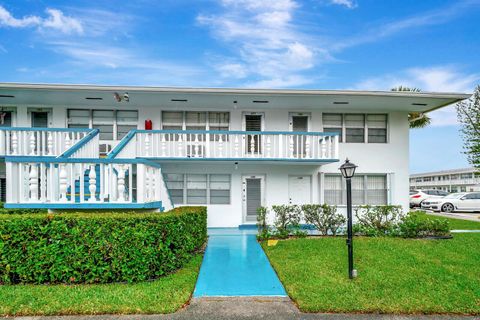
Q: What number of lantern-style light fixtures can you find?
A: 1